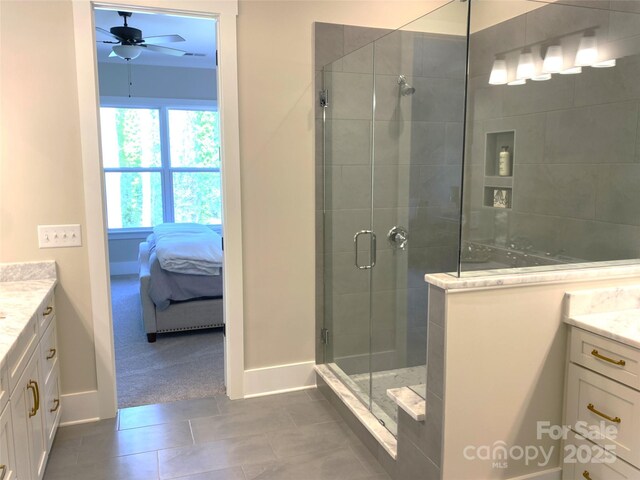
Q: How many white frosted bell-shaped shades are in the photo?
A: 4